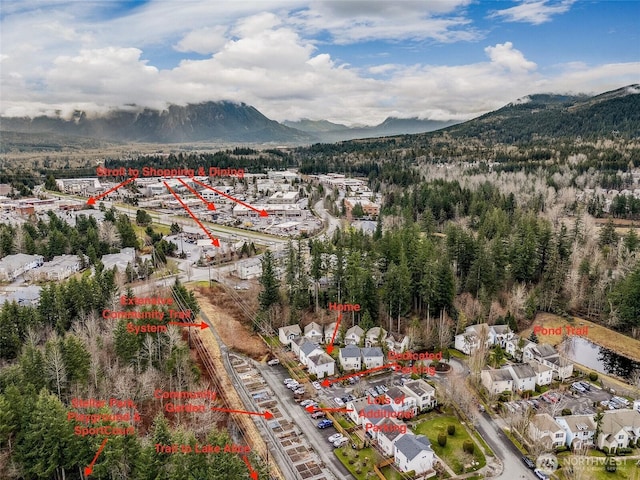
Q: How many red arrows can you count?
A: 11